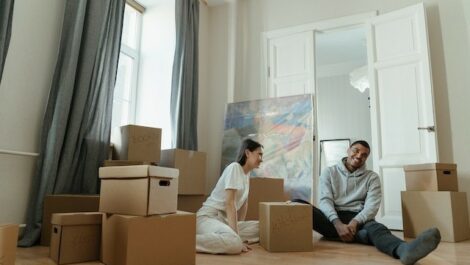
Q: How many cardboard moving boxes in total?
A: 13